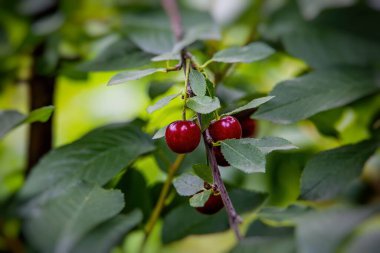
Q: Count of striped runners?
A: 0